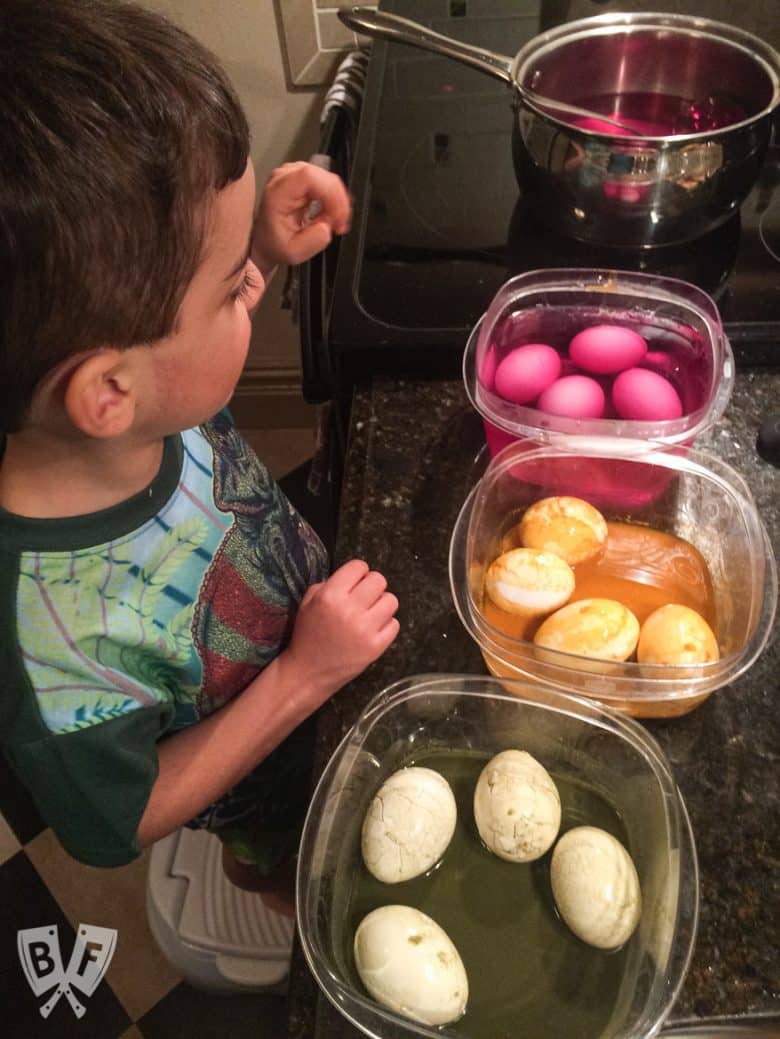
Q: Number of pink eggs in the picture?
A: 4